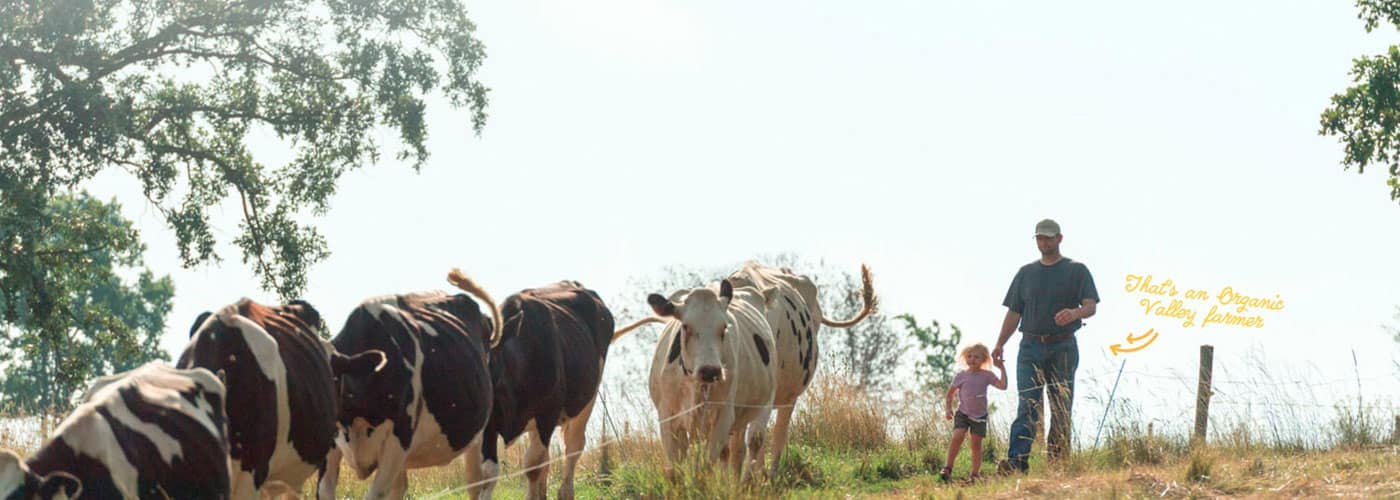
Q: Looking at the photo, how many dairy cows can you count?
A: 6